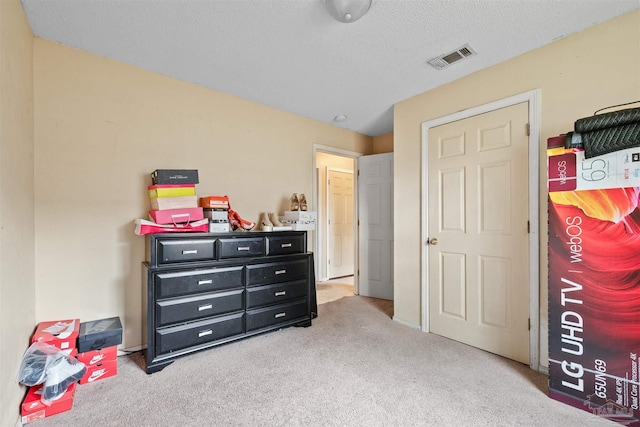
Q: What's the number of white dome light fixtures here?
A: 1